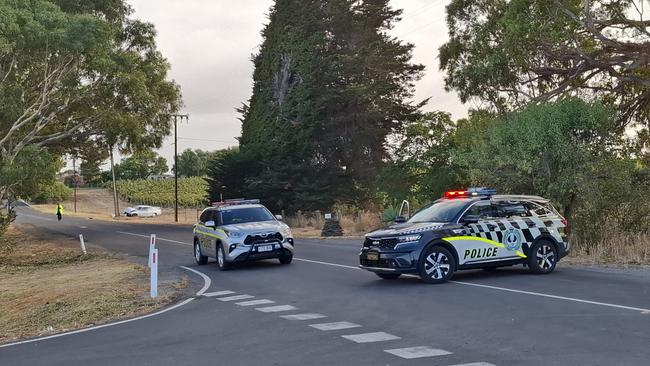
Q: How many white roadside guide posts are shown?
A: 3